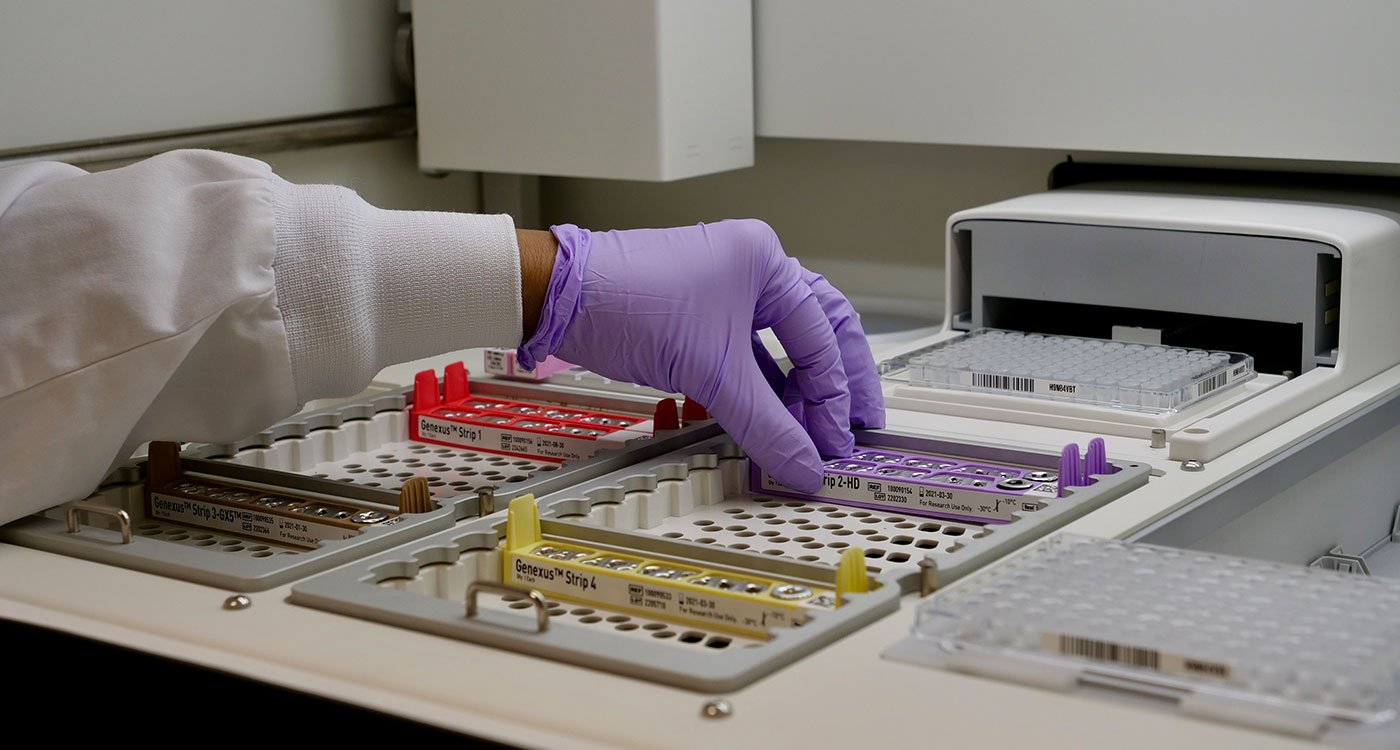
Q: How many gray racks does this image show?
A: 2